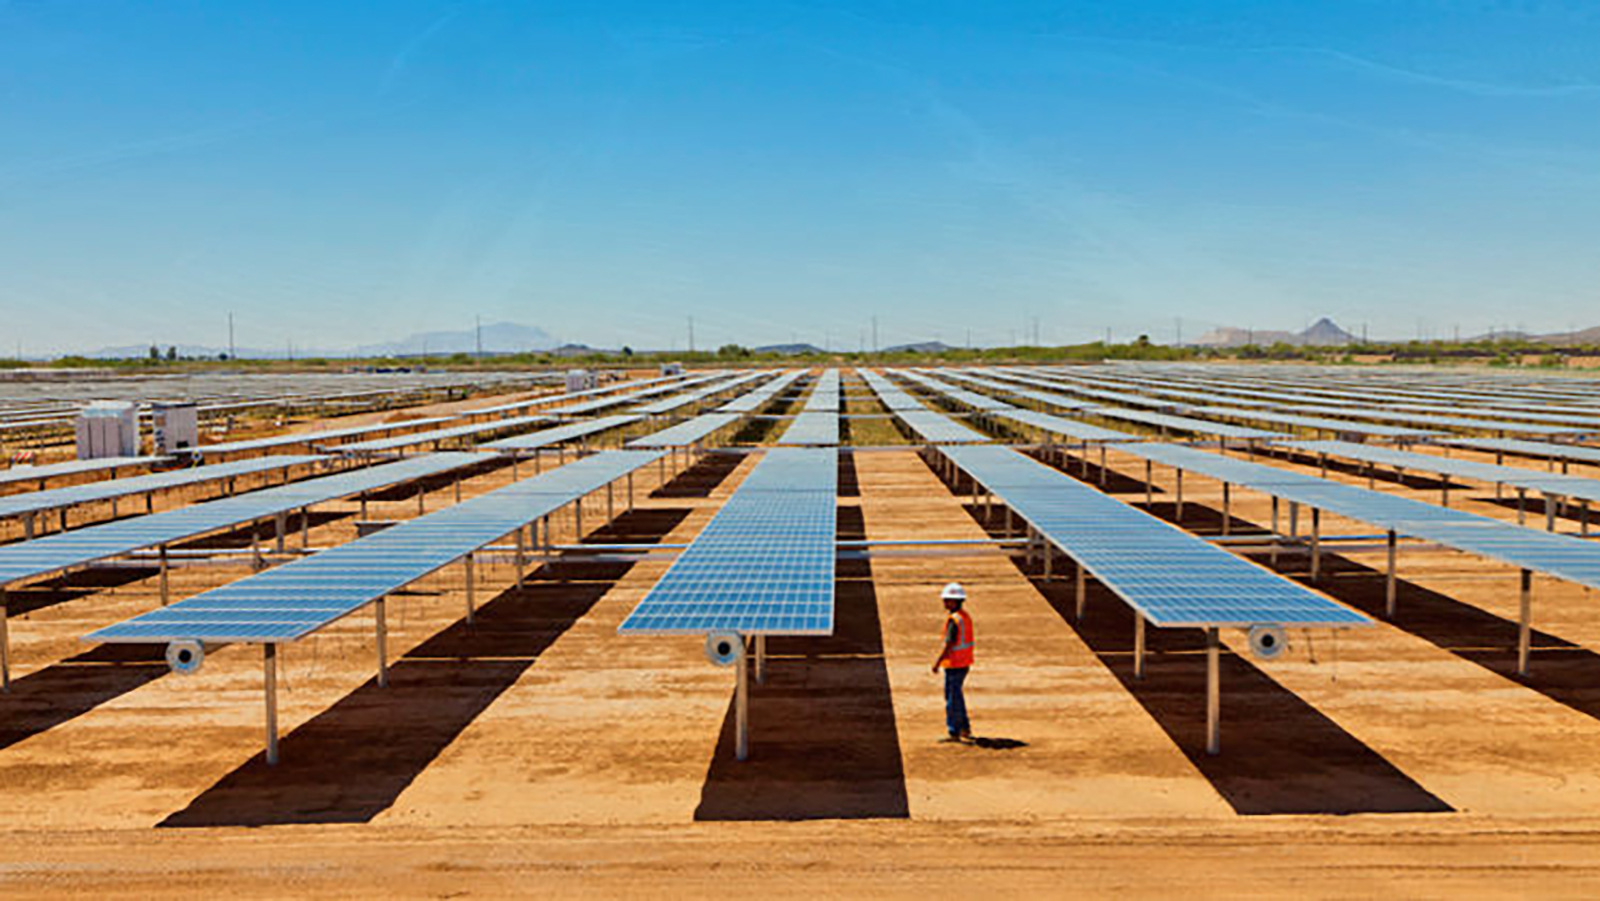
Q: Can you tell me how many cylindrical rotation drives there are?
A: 3